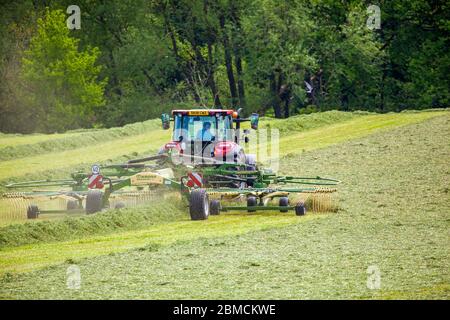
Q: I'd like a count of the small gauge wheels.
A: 7